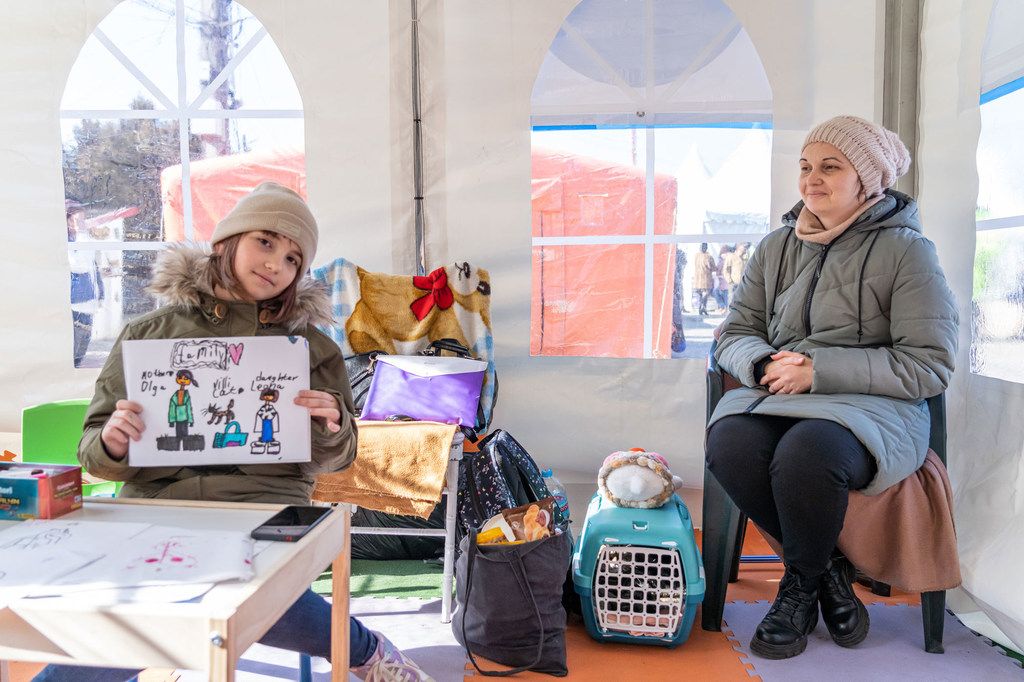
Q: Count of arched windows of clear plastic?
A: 3